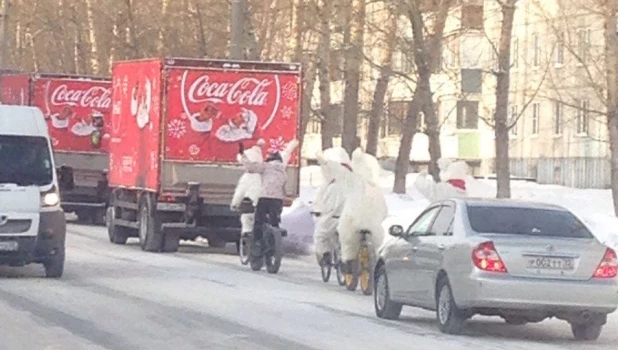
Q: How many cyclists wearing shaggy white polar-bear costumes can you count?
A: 4